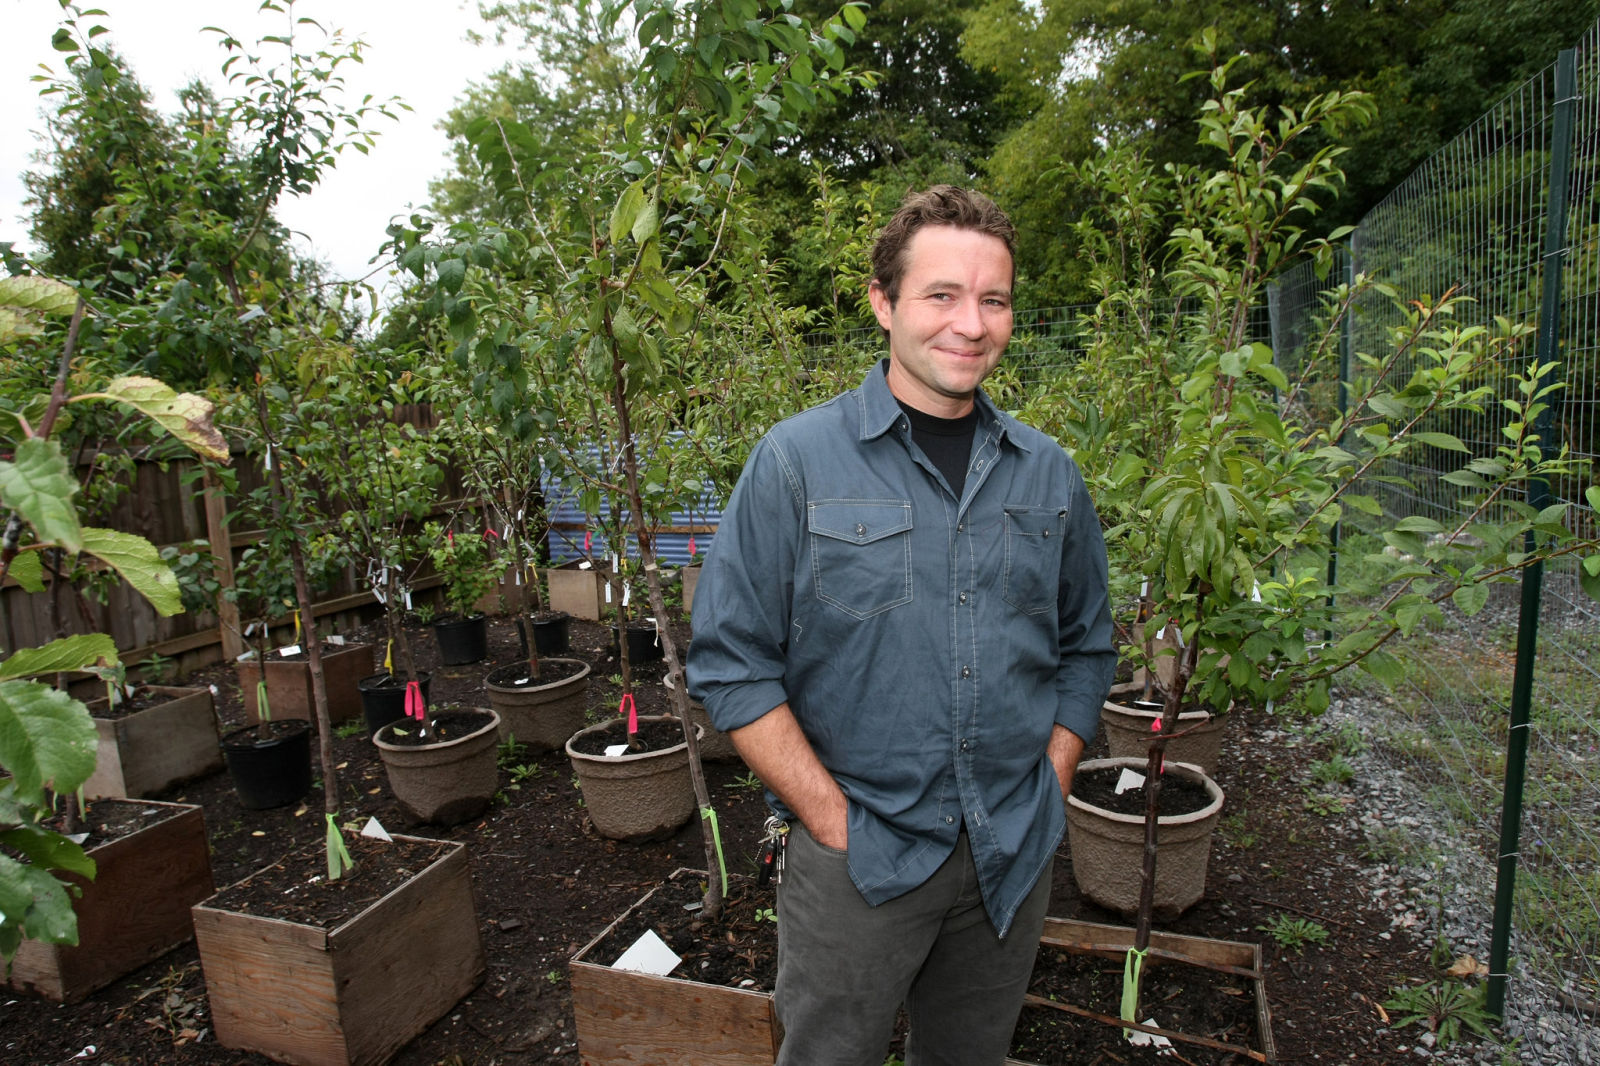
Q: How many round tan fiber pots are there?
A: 6